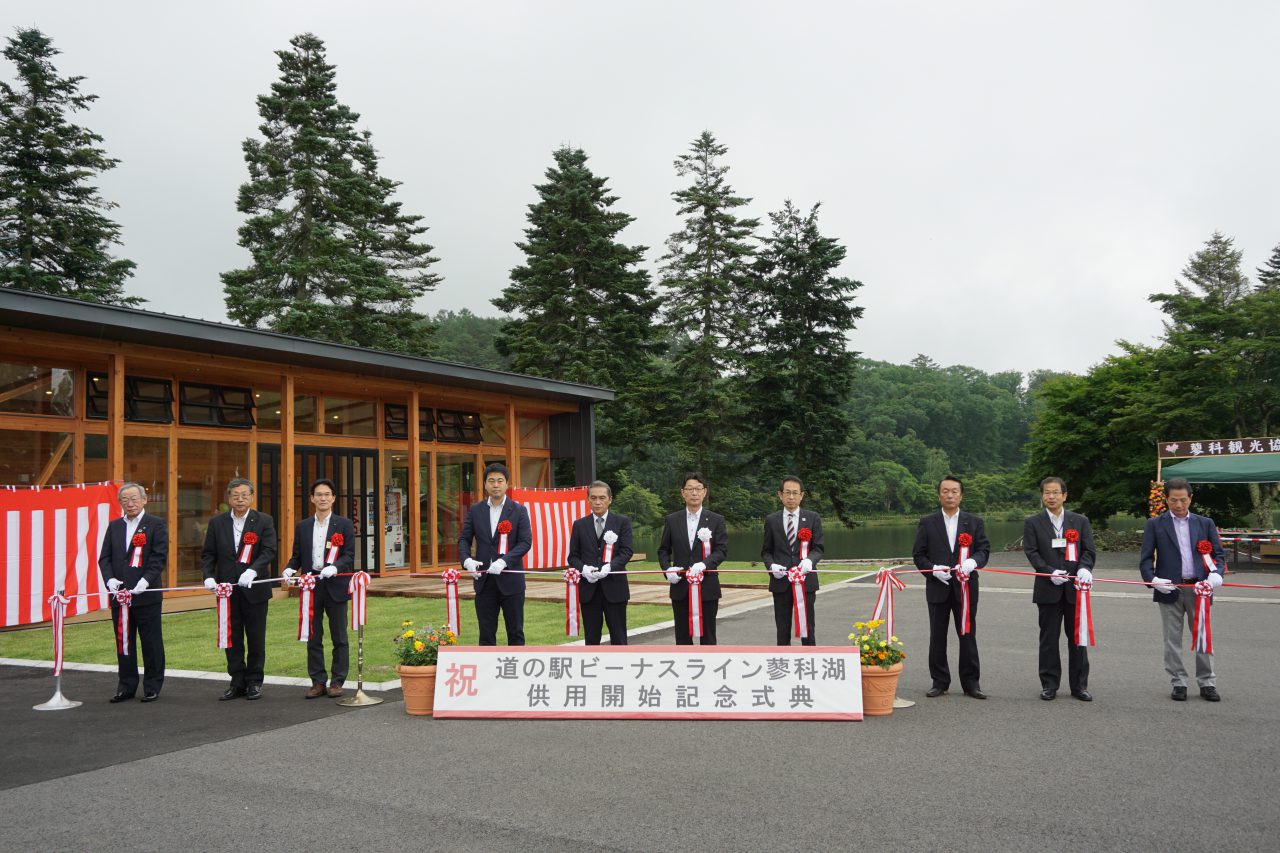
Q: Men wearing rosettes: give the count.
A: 10